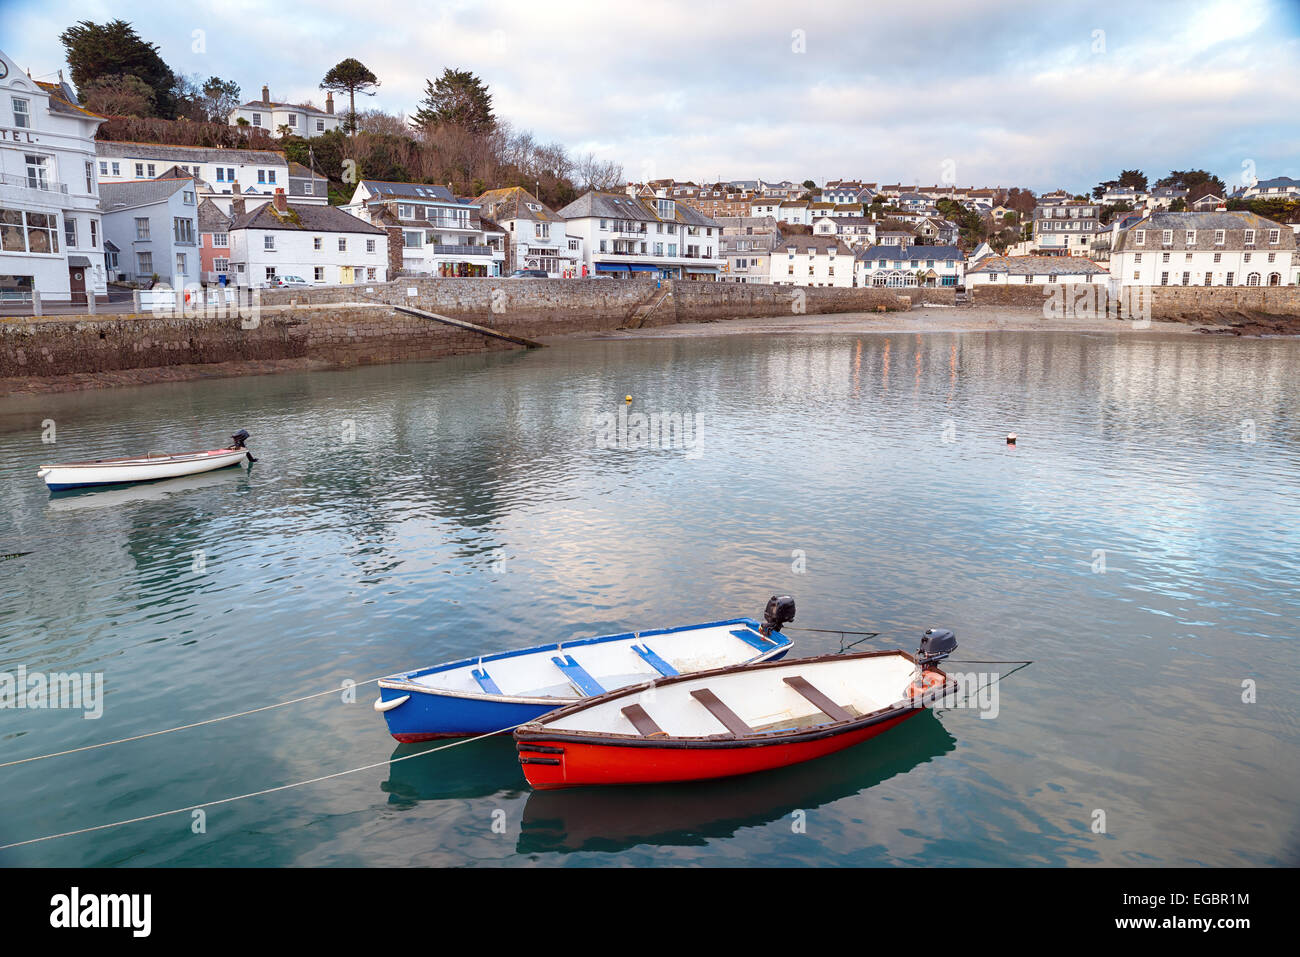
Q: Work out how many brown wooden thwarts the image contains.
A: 3